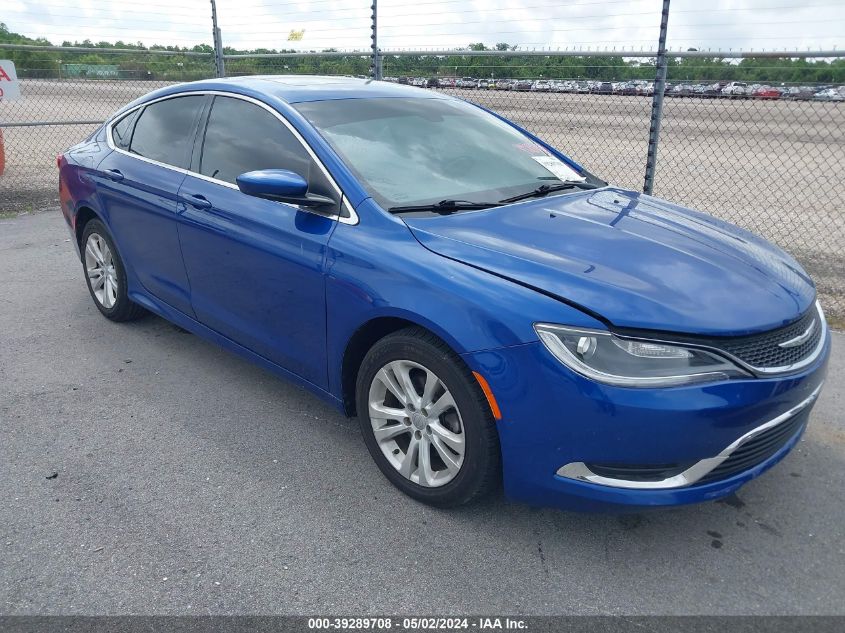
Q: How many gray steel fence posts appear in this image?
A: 3